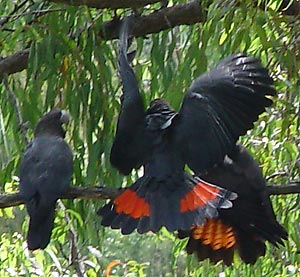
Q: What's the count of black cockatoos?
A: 3